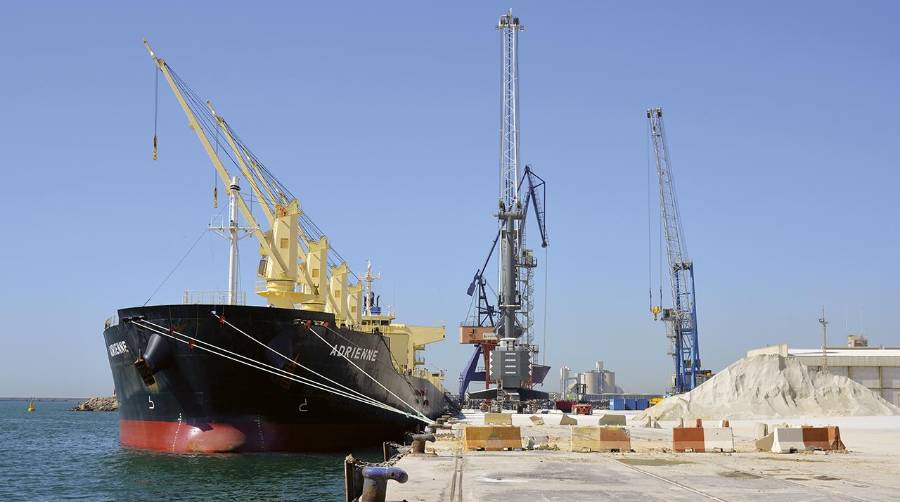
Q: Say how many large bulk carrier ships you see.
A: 1